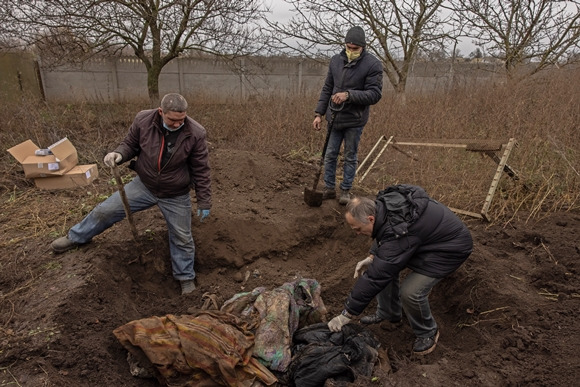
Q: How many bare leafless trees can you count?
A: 3